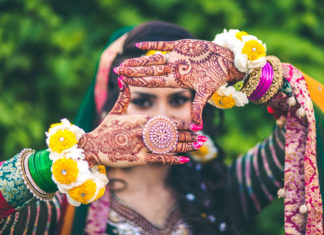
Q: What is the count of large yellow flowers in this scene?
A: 5